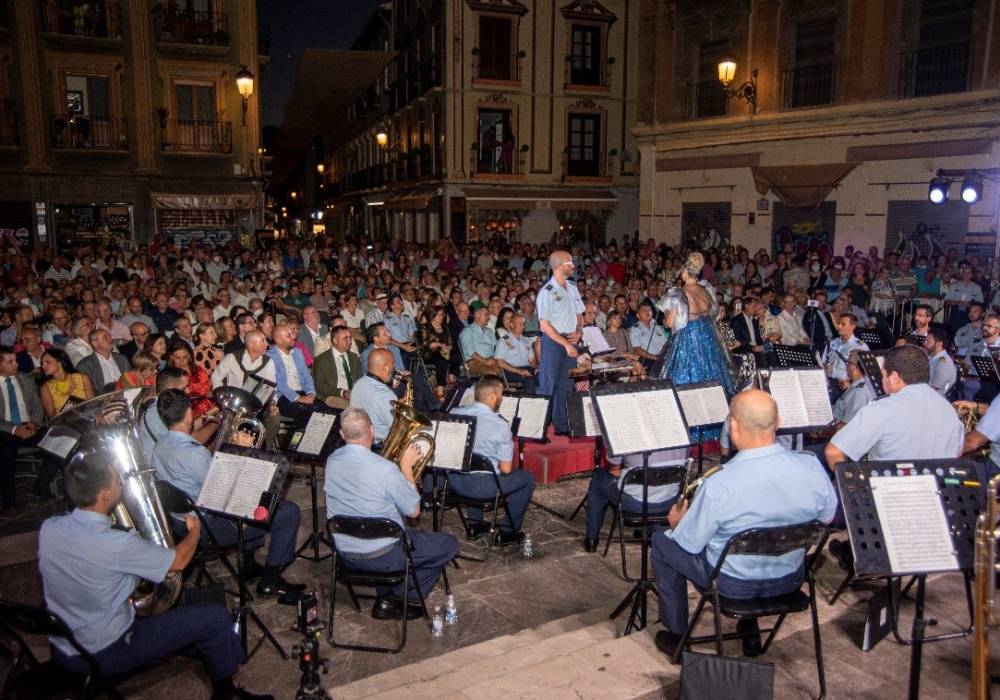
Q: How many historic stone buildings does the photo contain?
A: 3